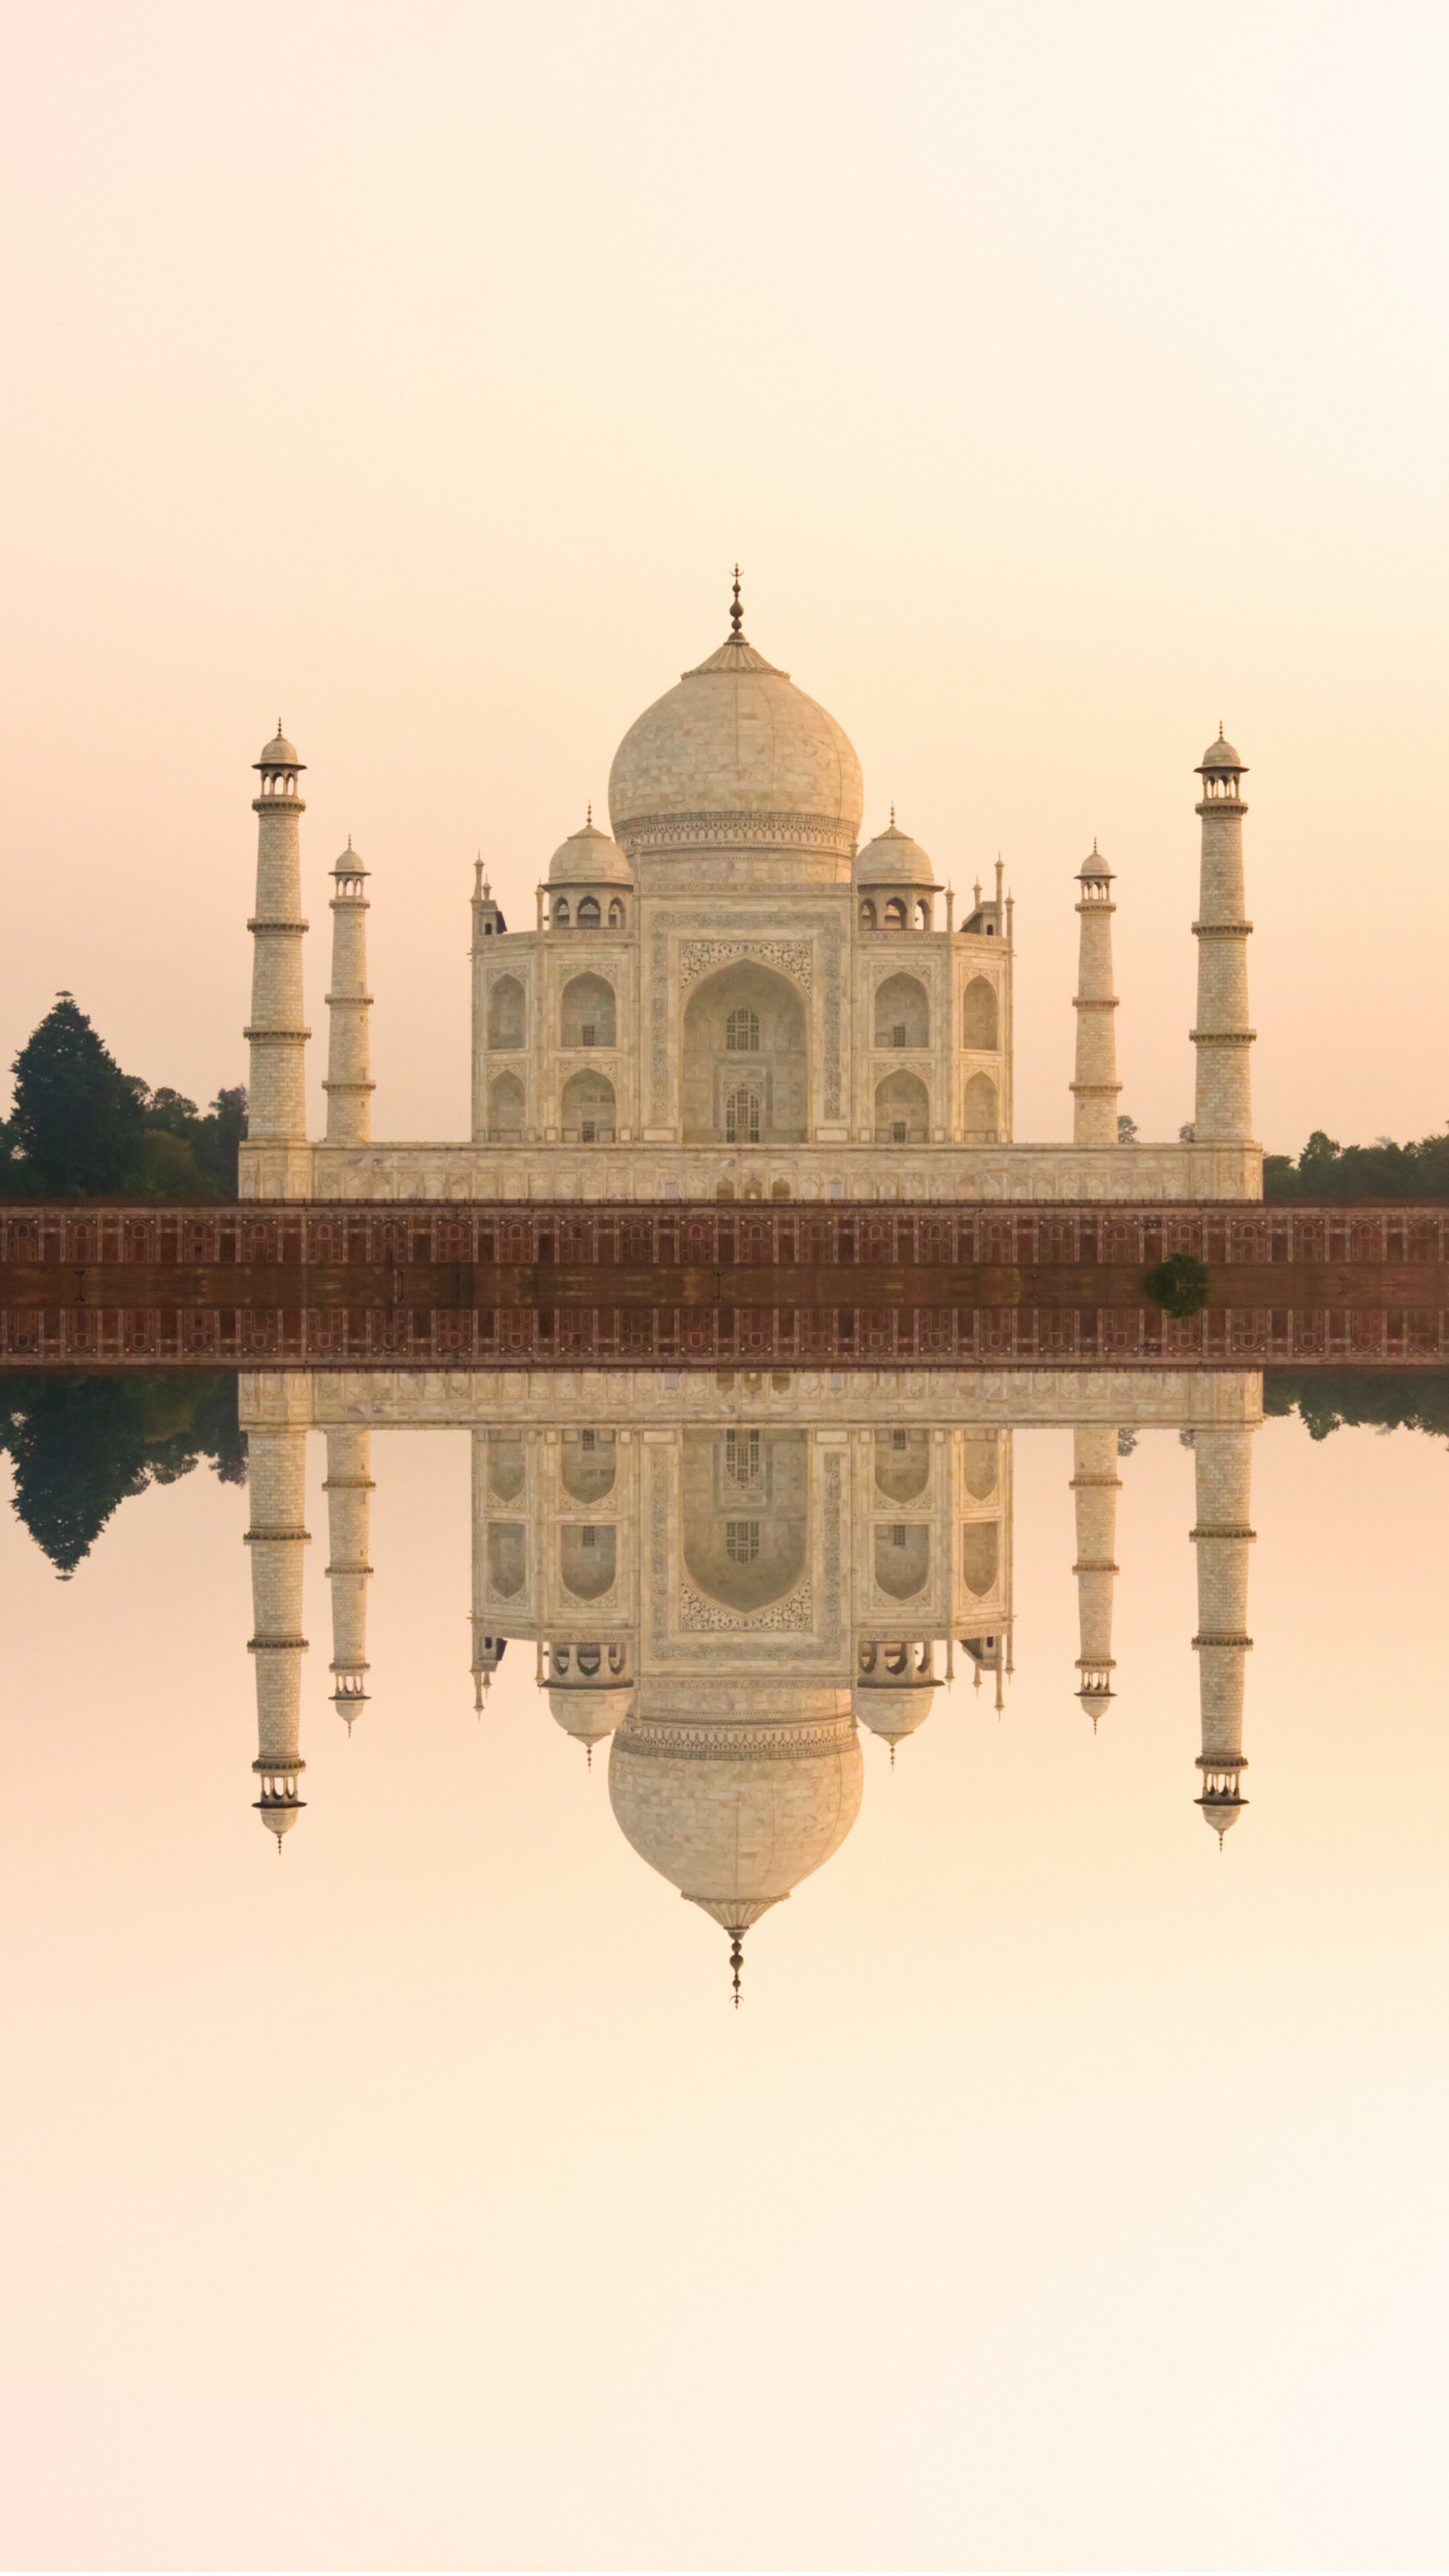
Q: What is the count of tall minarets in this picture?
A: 4